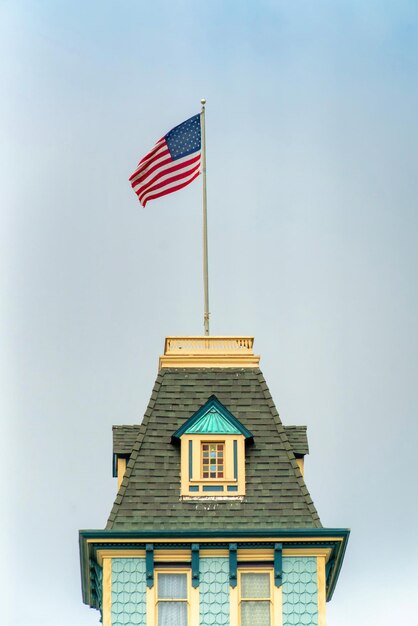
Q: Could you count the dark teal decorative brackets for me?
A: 4